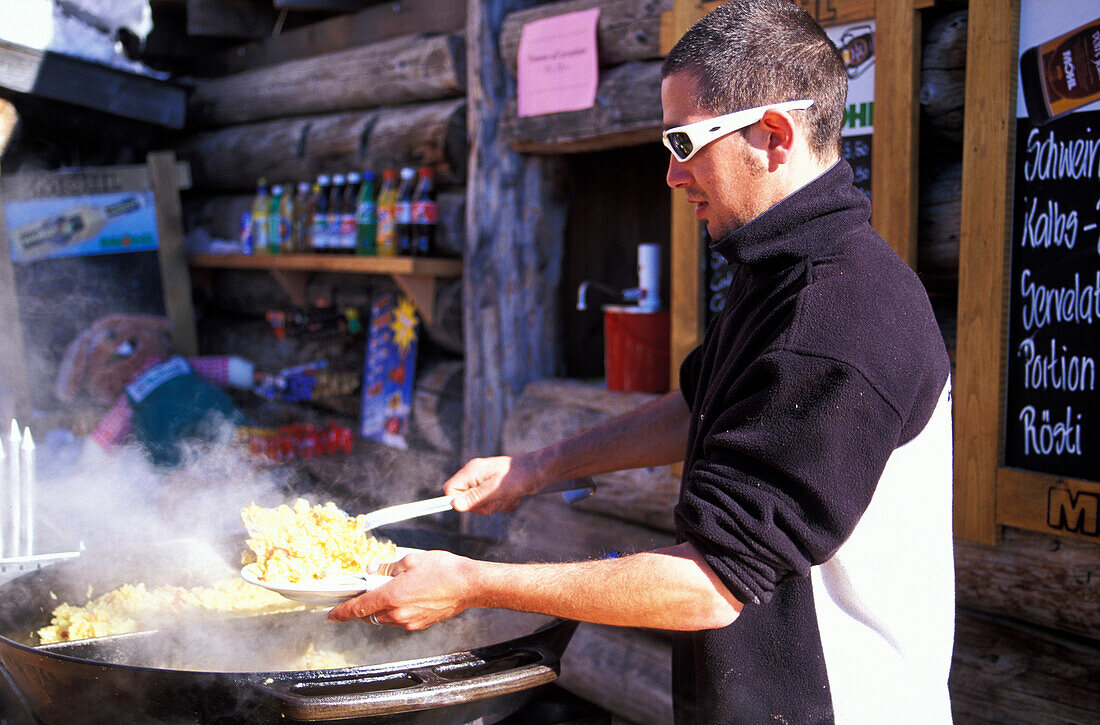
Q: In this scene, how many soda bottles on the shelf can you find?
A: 12